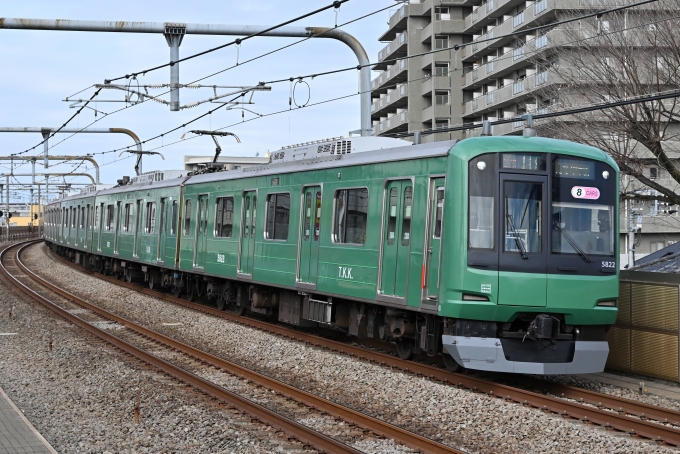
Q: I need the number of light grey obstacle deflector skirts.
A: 1